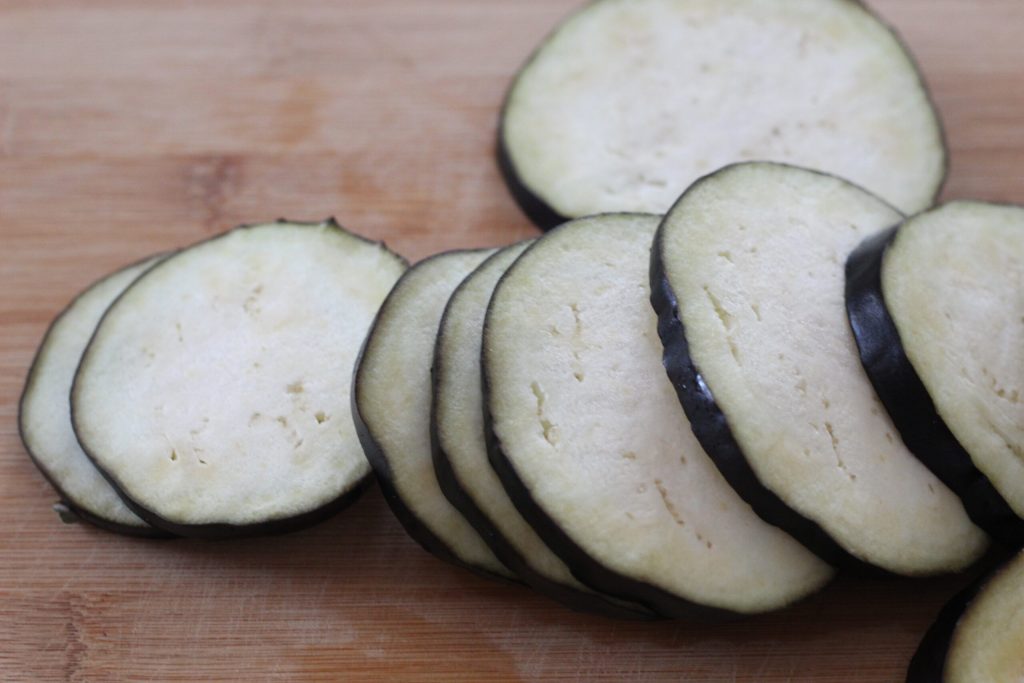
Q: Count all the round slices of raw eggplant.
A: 9